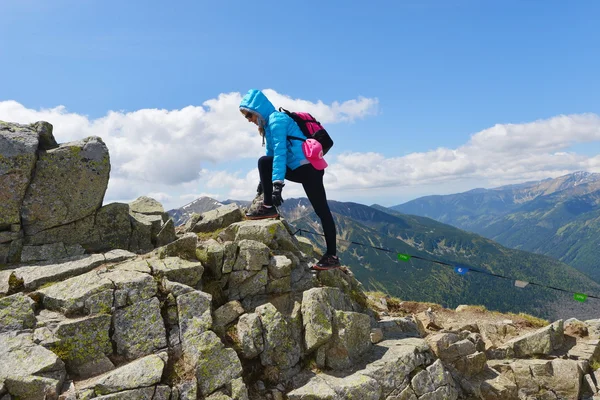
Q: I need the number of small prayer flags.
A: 4